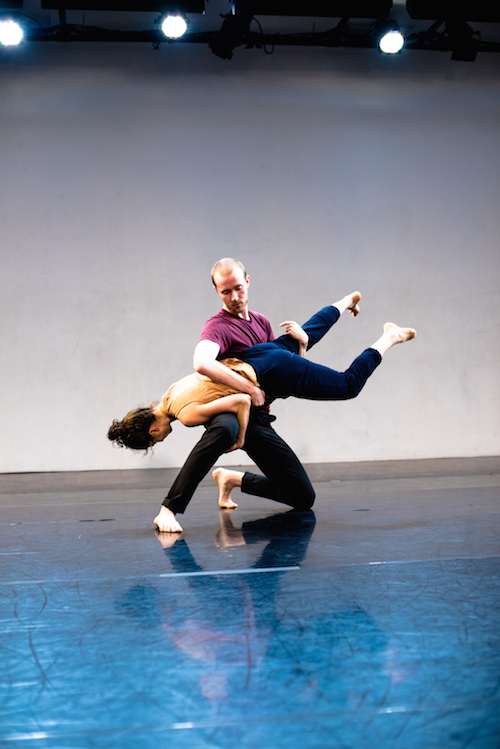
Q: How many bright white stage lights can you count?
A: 3